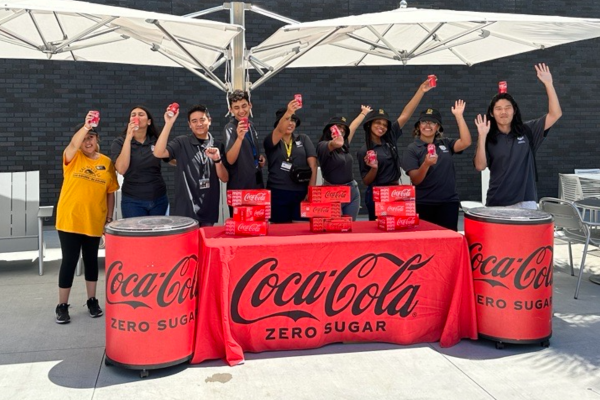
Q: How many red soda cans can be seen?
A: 10